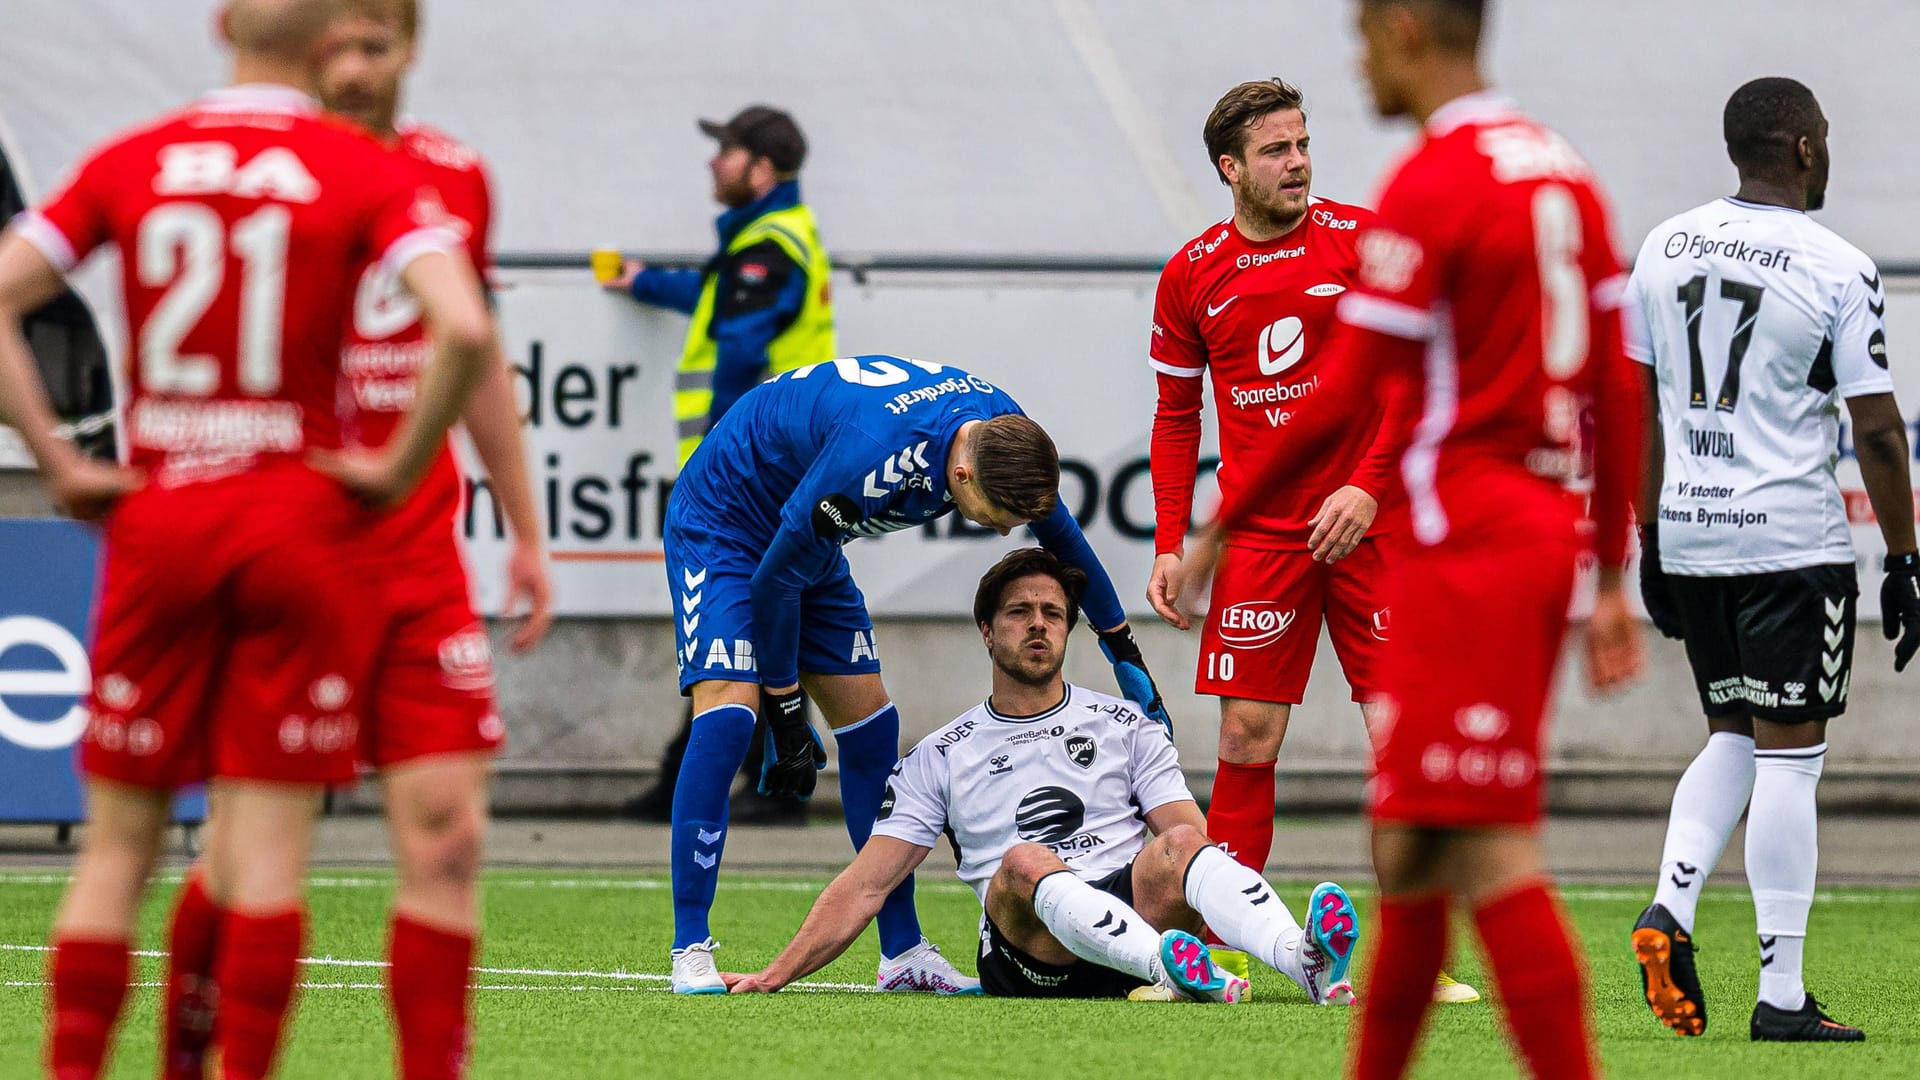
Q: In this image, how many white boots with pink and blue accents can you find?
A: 4